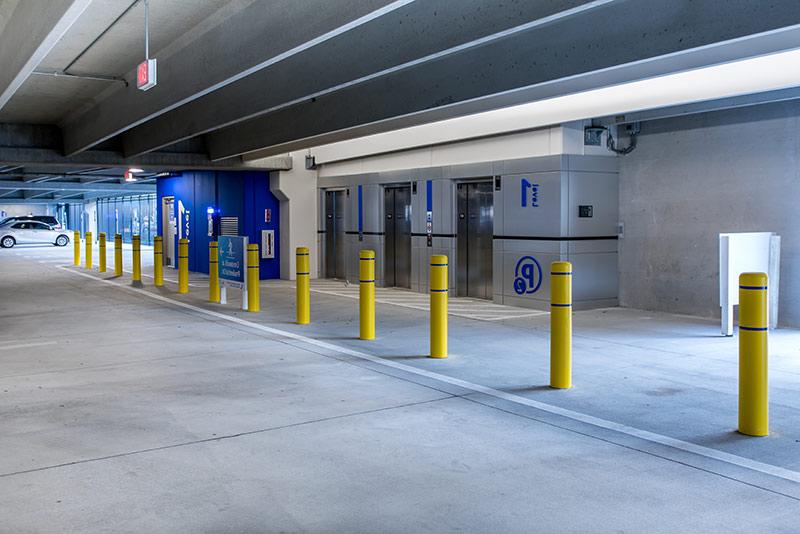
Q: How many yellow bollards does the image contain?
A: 14